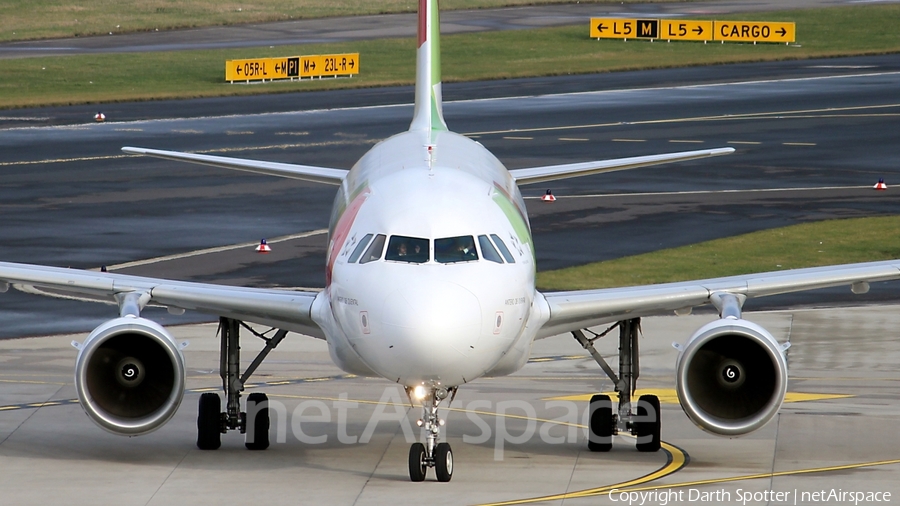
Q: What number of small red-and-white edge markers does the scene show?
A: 4